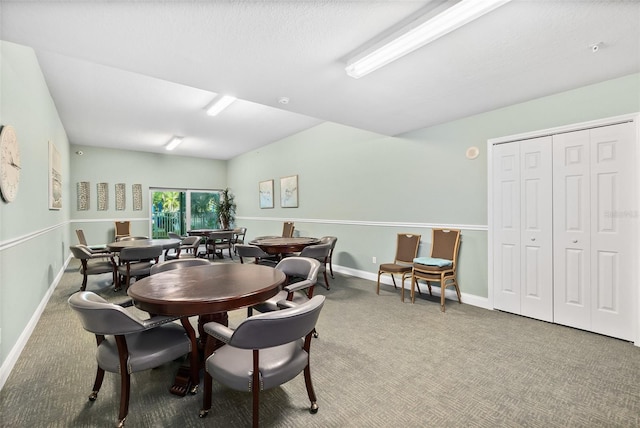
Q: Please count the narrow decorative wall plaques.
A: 4